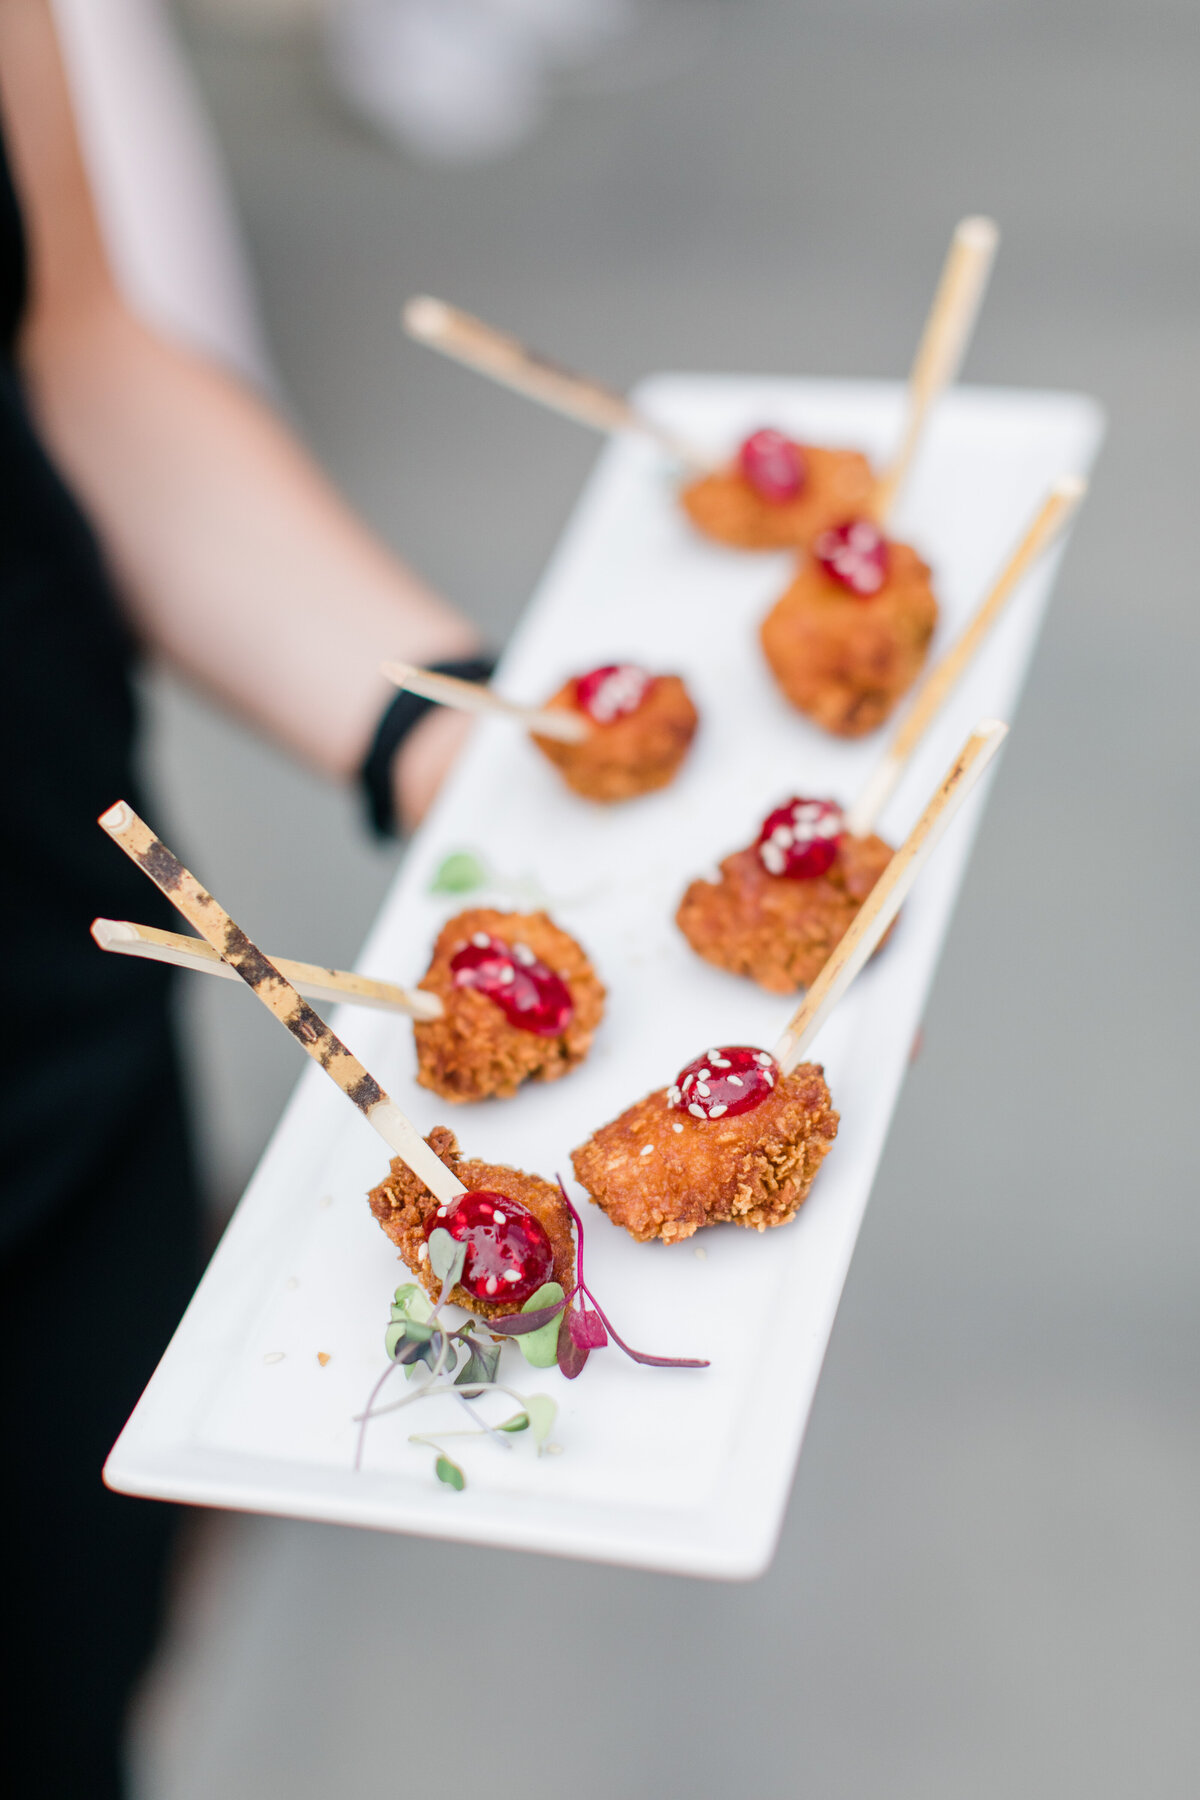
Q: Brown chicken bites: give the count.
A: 7